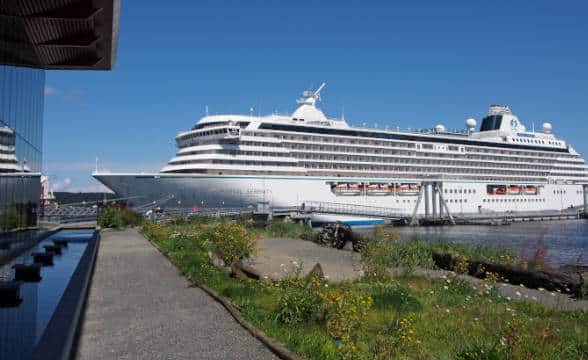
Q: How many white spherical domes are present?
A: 3